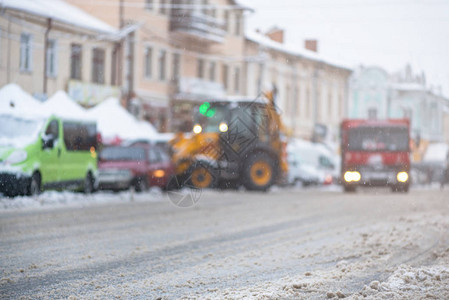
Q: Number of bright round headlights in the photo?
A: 4